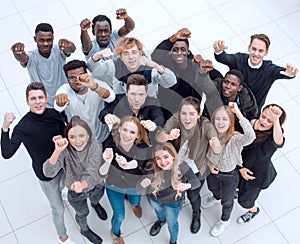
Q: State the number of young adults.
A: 15